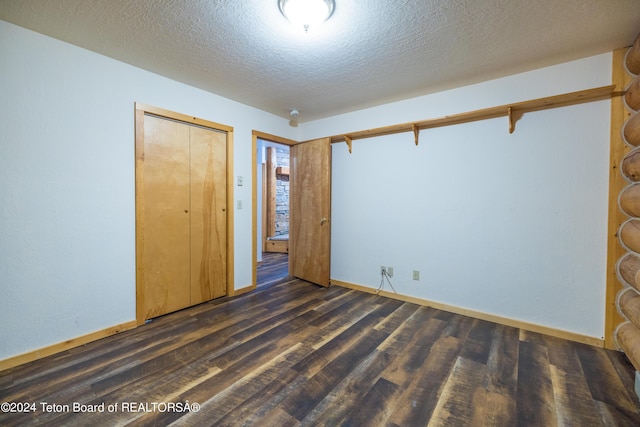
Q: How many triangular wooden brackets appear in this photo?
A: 3